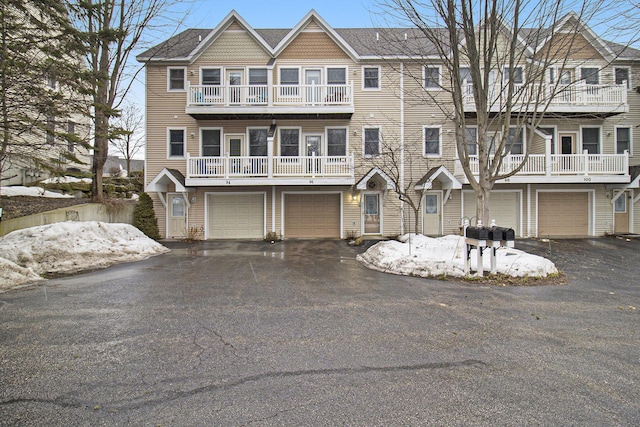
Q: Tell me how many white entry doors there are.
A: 2